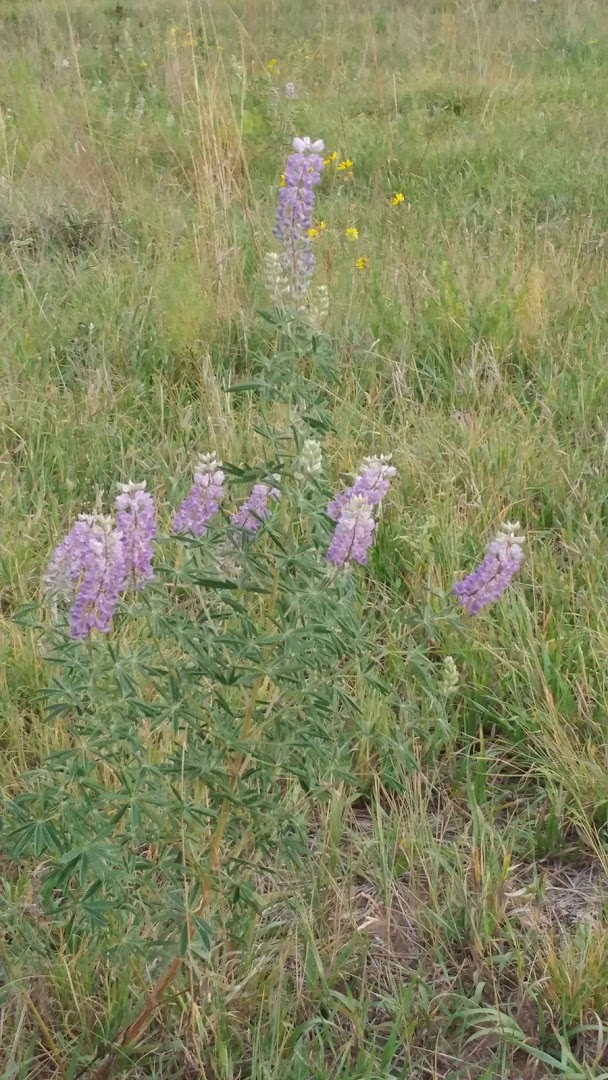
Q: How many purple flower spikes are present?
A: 9